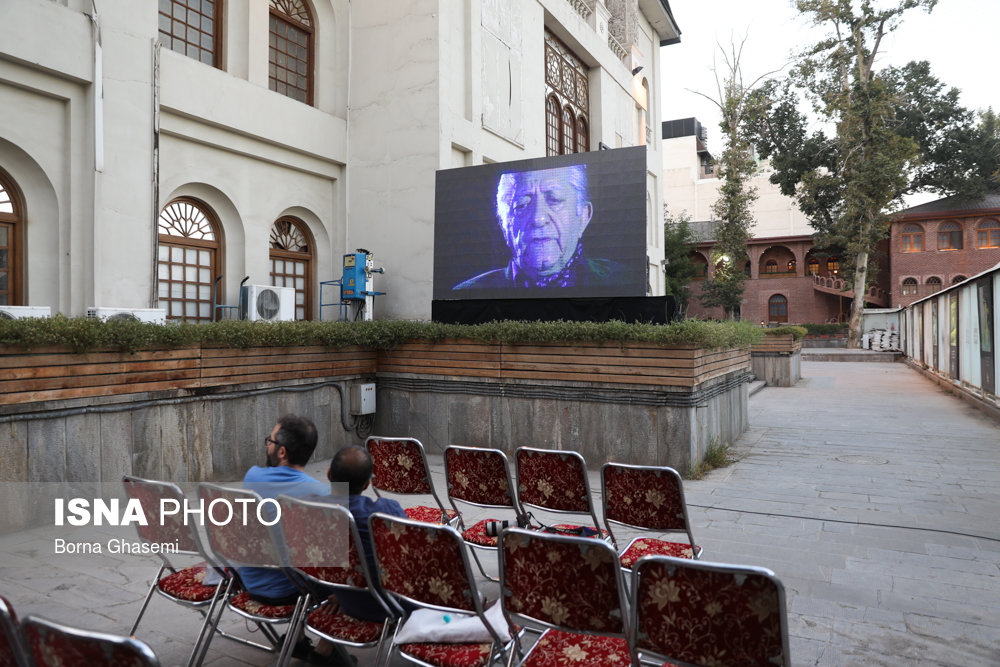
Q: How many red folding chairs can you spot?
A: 12